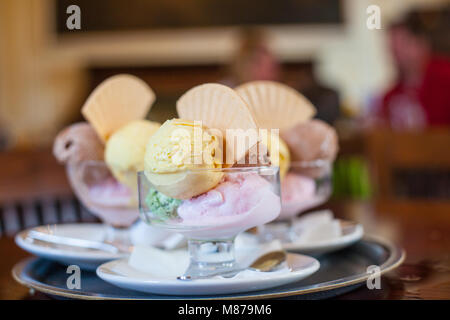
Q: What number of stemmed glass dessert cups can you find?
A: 3